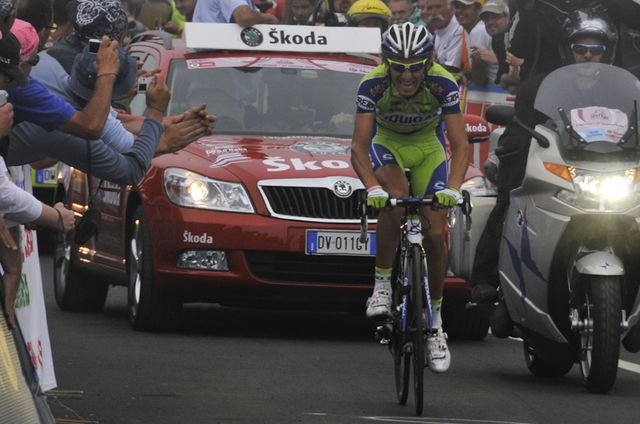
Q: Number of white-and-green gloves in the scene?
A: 2